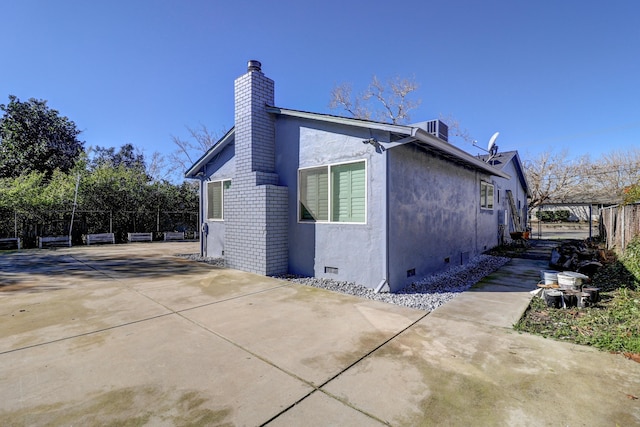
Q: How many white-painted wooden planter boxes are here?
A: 5